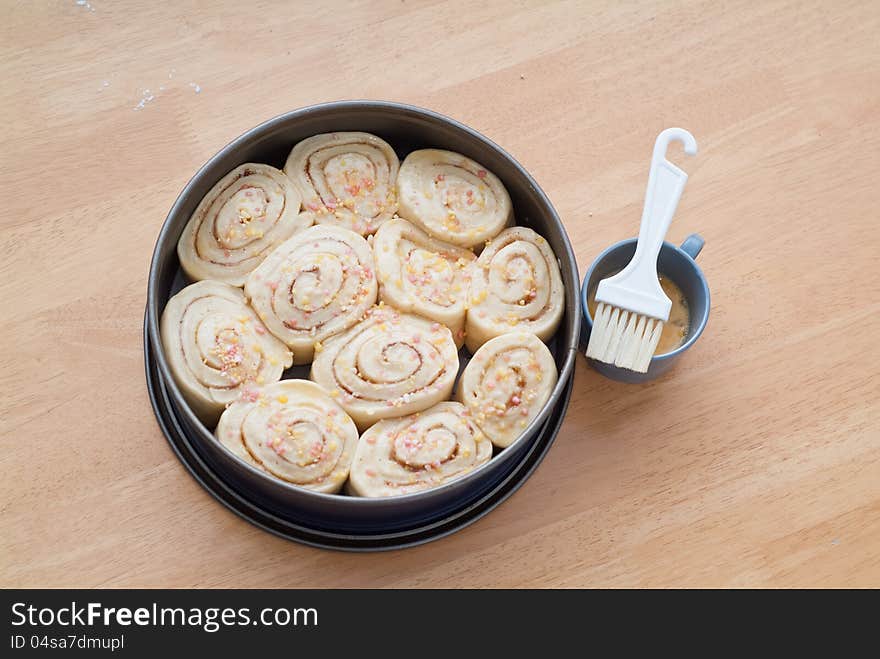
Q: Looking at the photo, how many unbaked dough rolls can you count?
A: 11